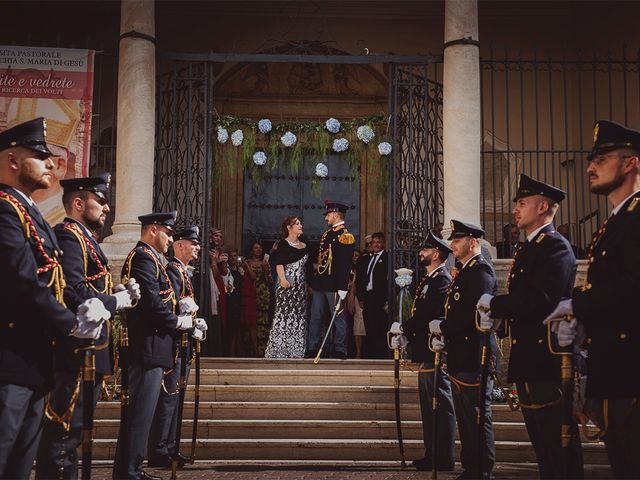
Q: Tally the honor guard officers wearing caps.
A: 8